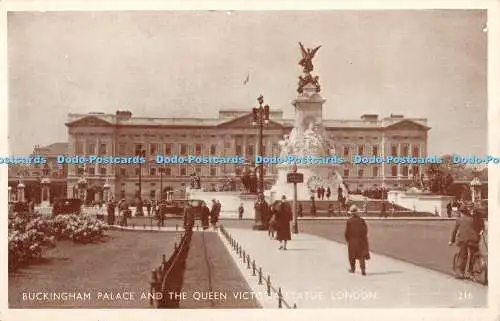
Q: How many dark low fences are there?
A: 2